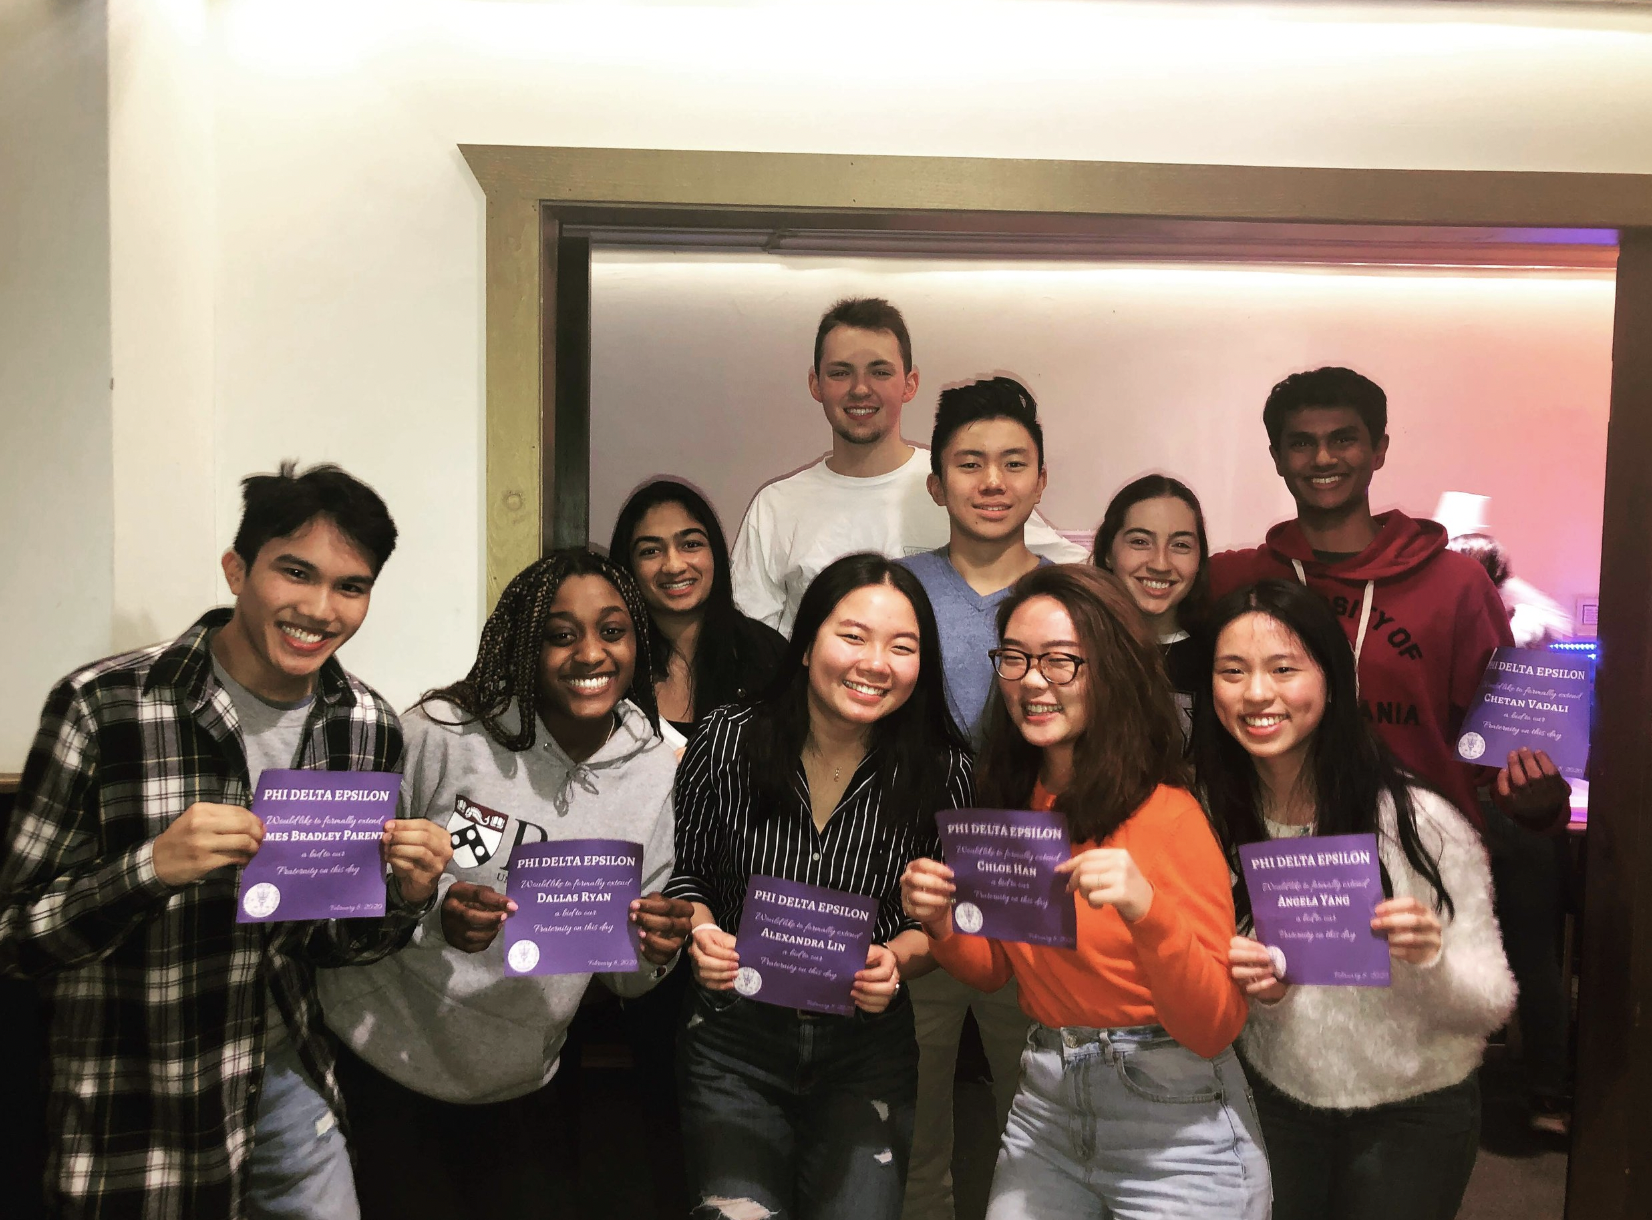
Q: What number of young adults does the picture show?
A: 10